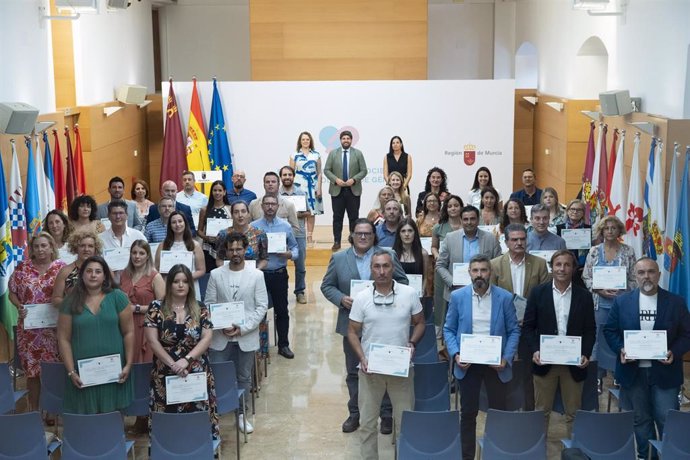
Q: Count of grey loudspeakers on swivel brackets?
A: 3